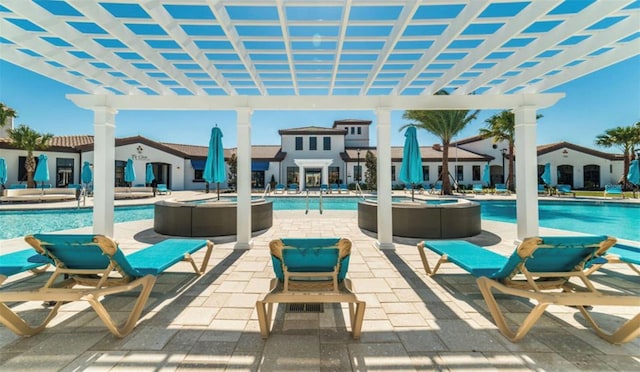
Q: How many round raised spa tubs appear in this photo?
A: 2